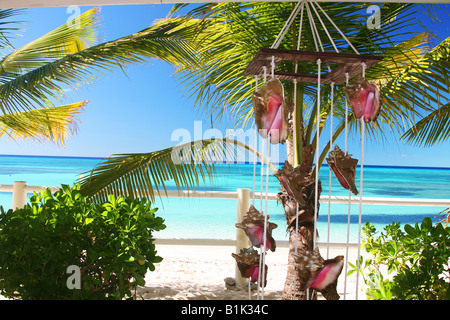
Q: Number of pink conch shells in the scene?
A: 7